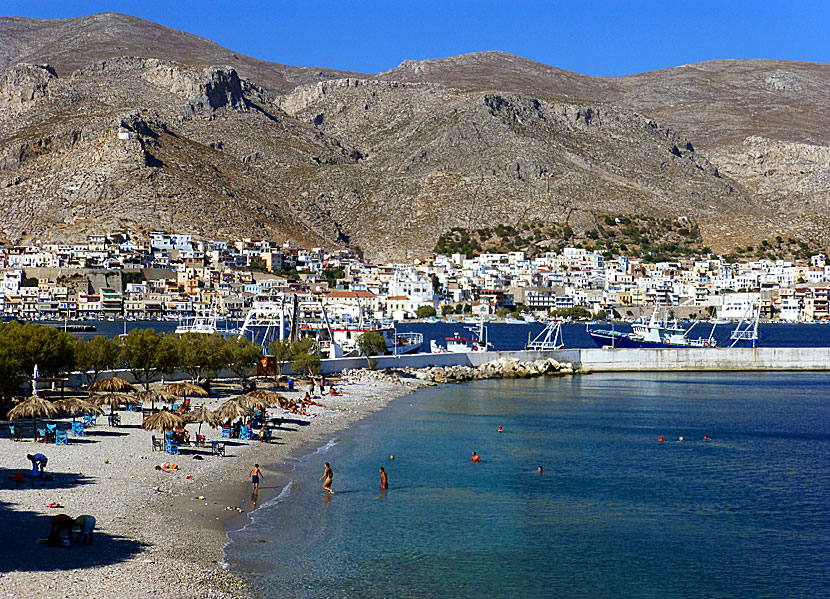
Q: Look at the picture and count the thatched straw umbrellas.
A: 11